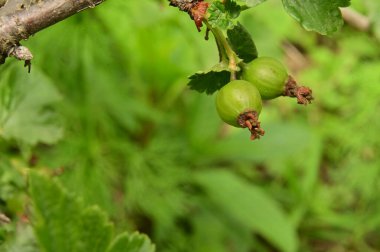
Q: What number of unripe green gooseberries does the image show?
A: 2